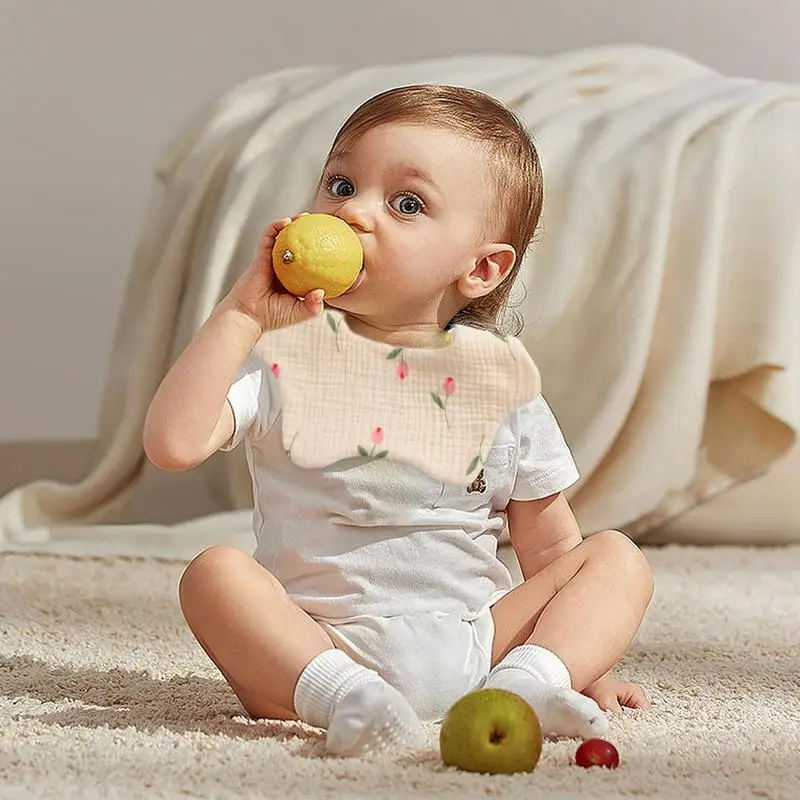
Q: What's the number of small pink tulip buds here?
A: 4